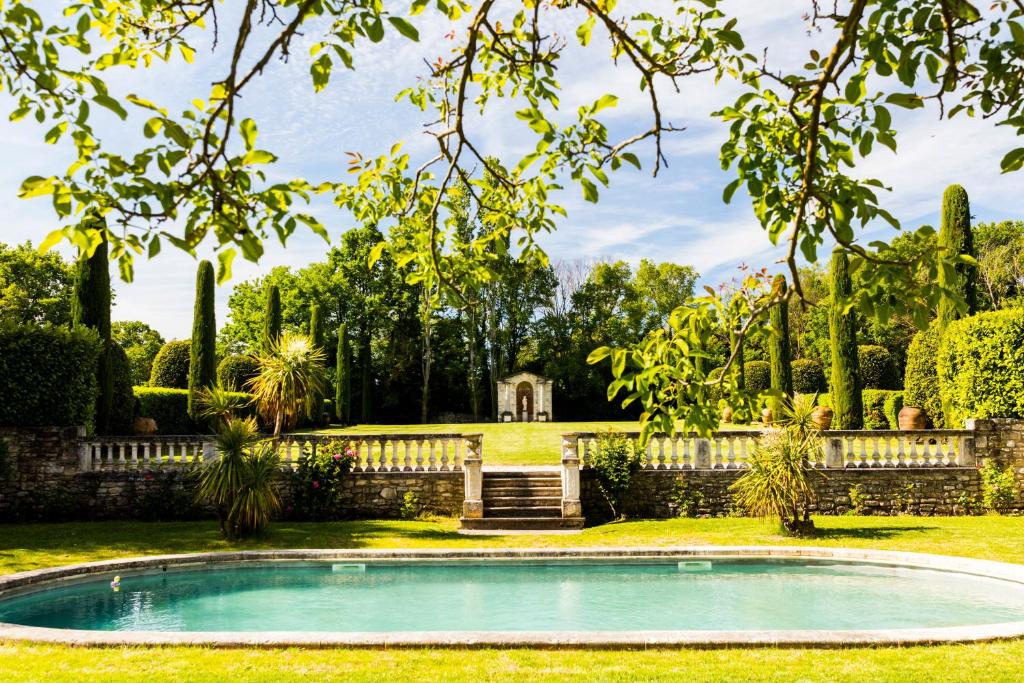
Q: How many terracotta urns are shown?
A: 5